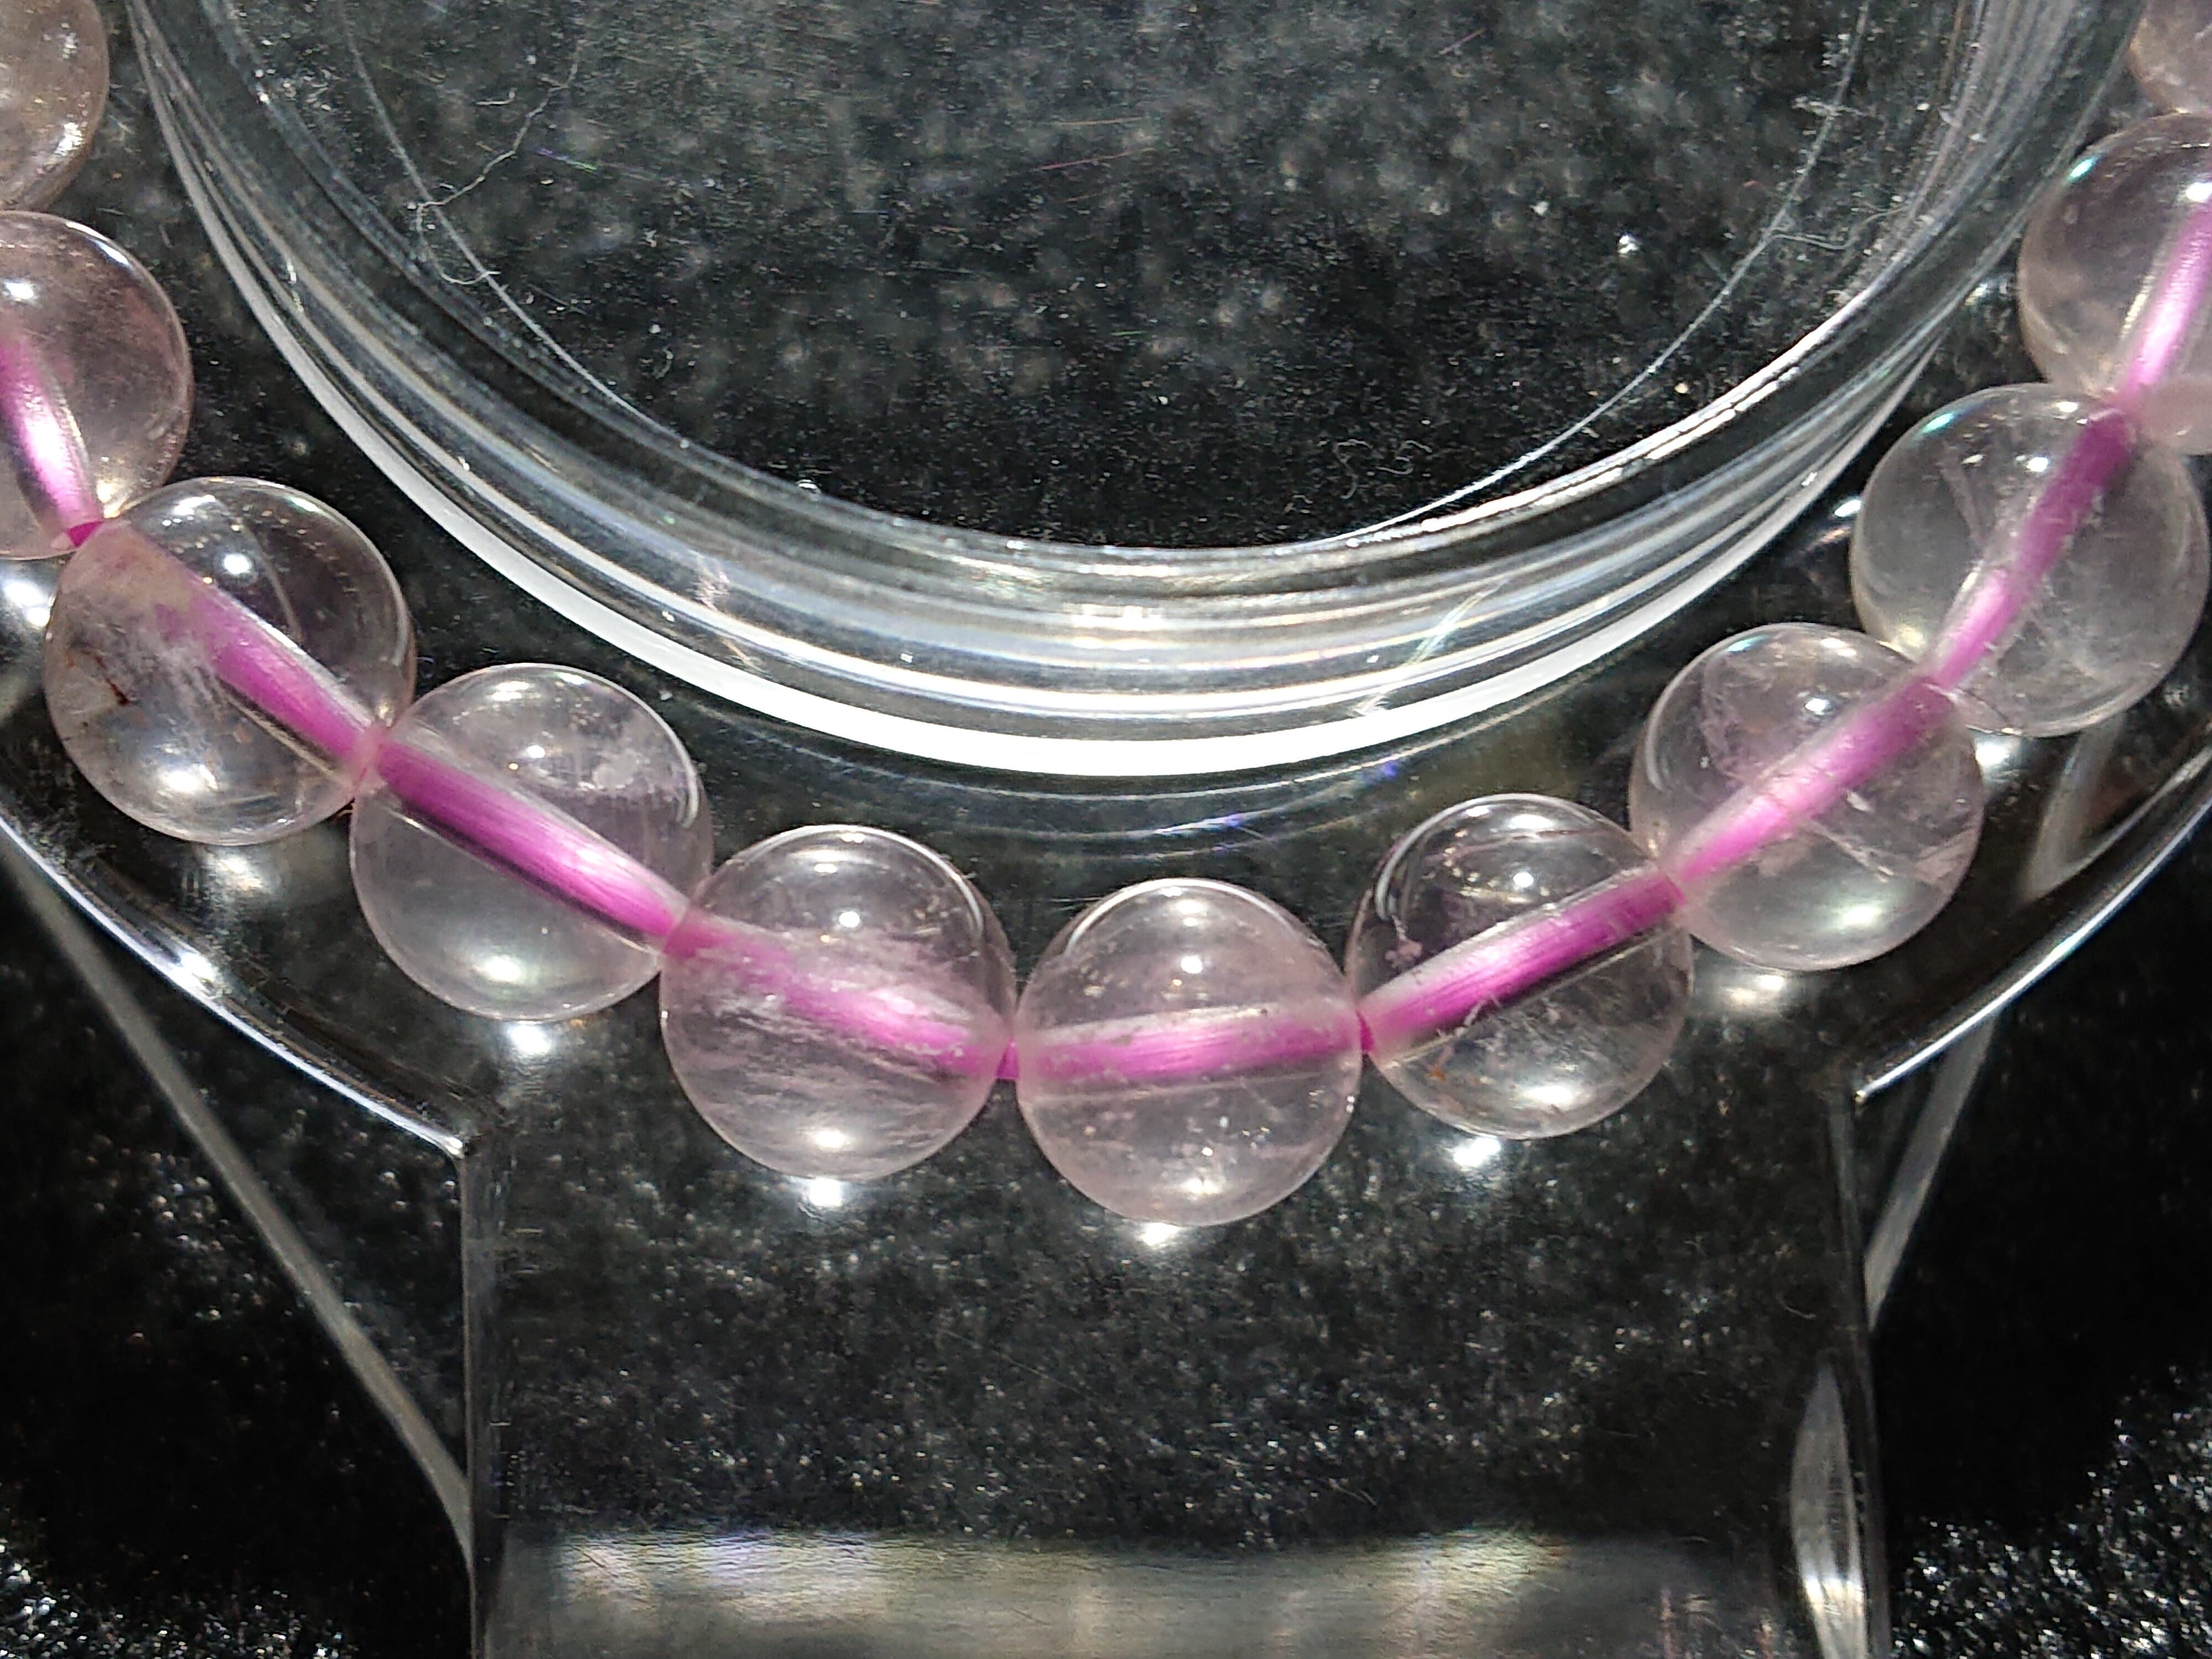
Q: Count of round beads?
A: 11